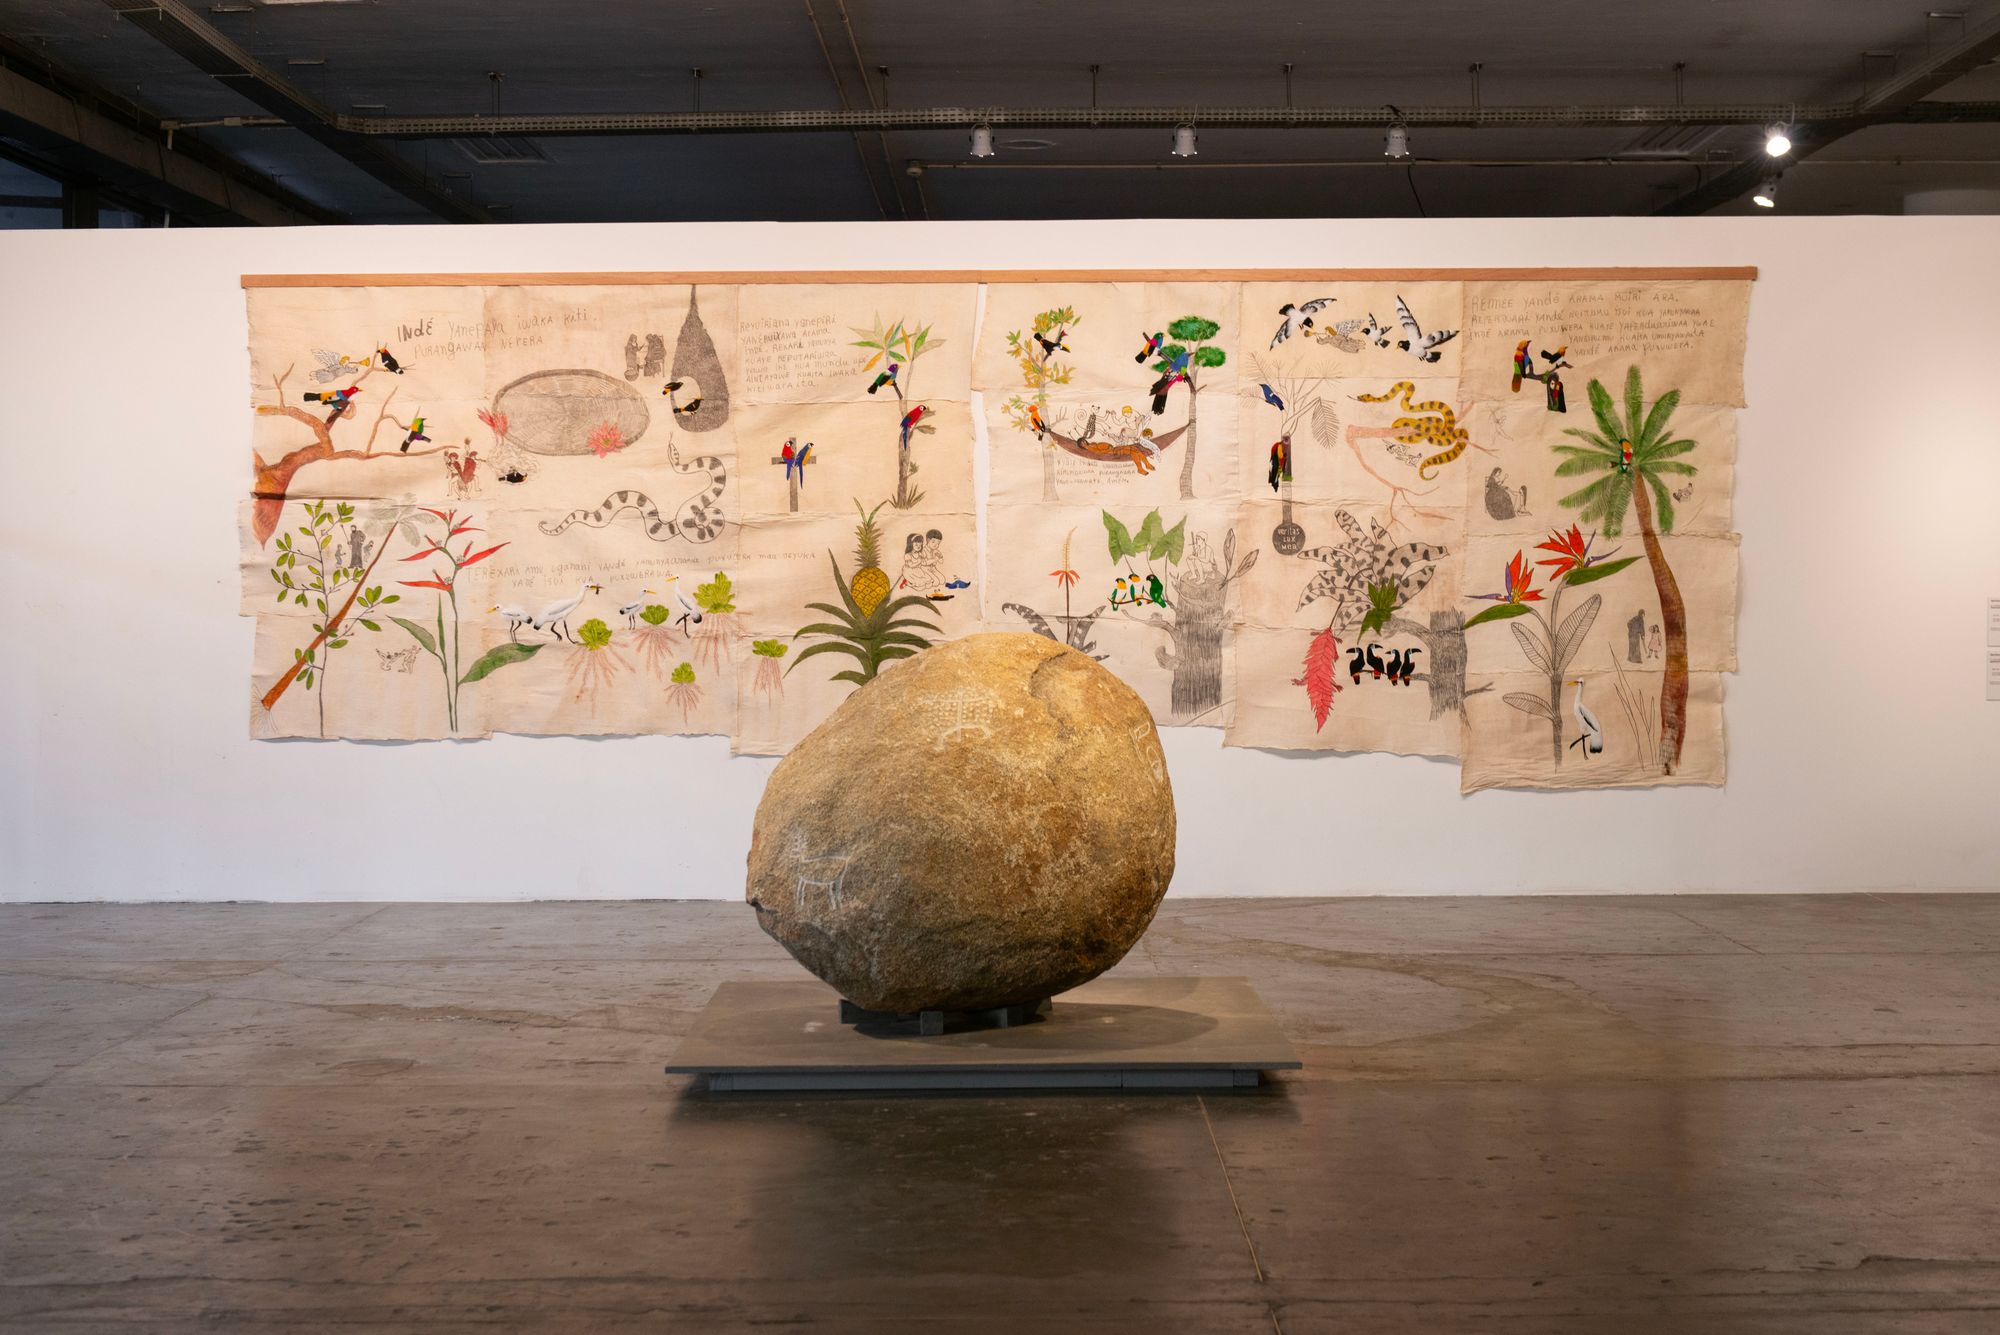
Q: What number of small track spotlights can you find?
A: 5